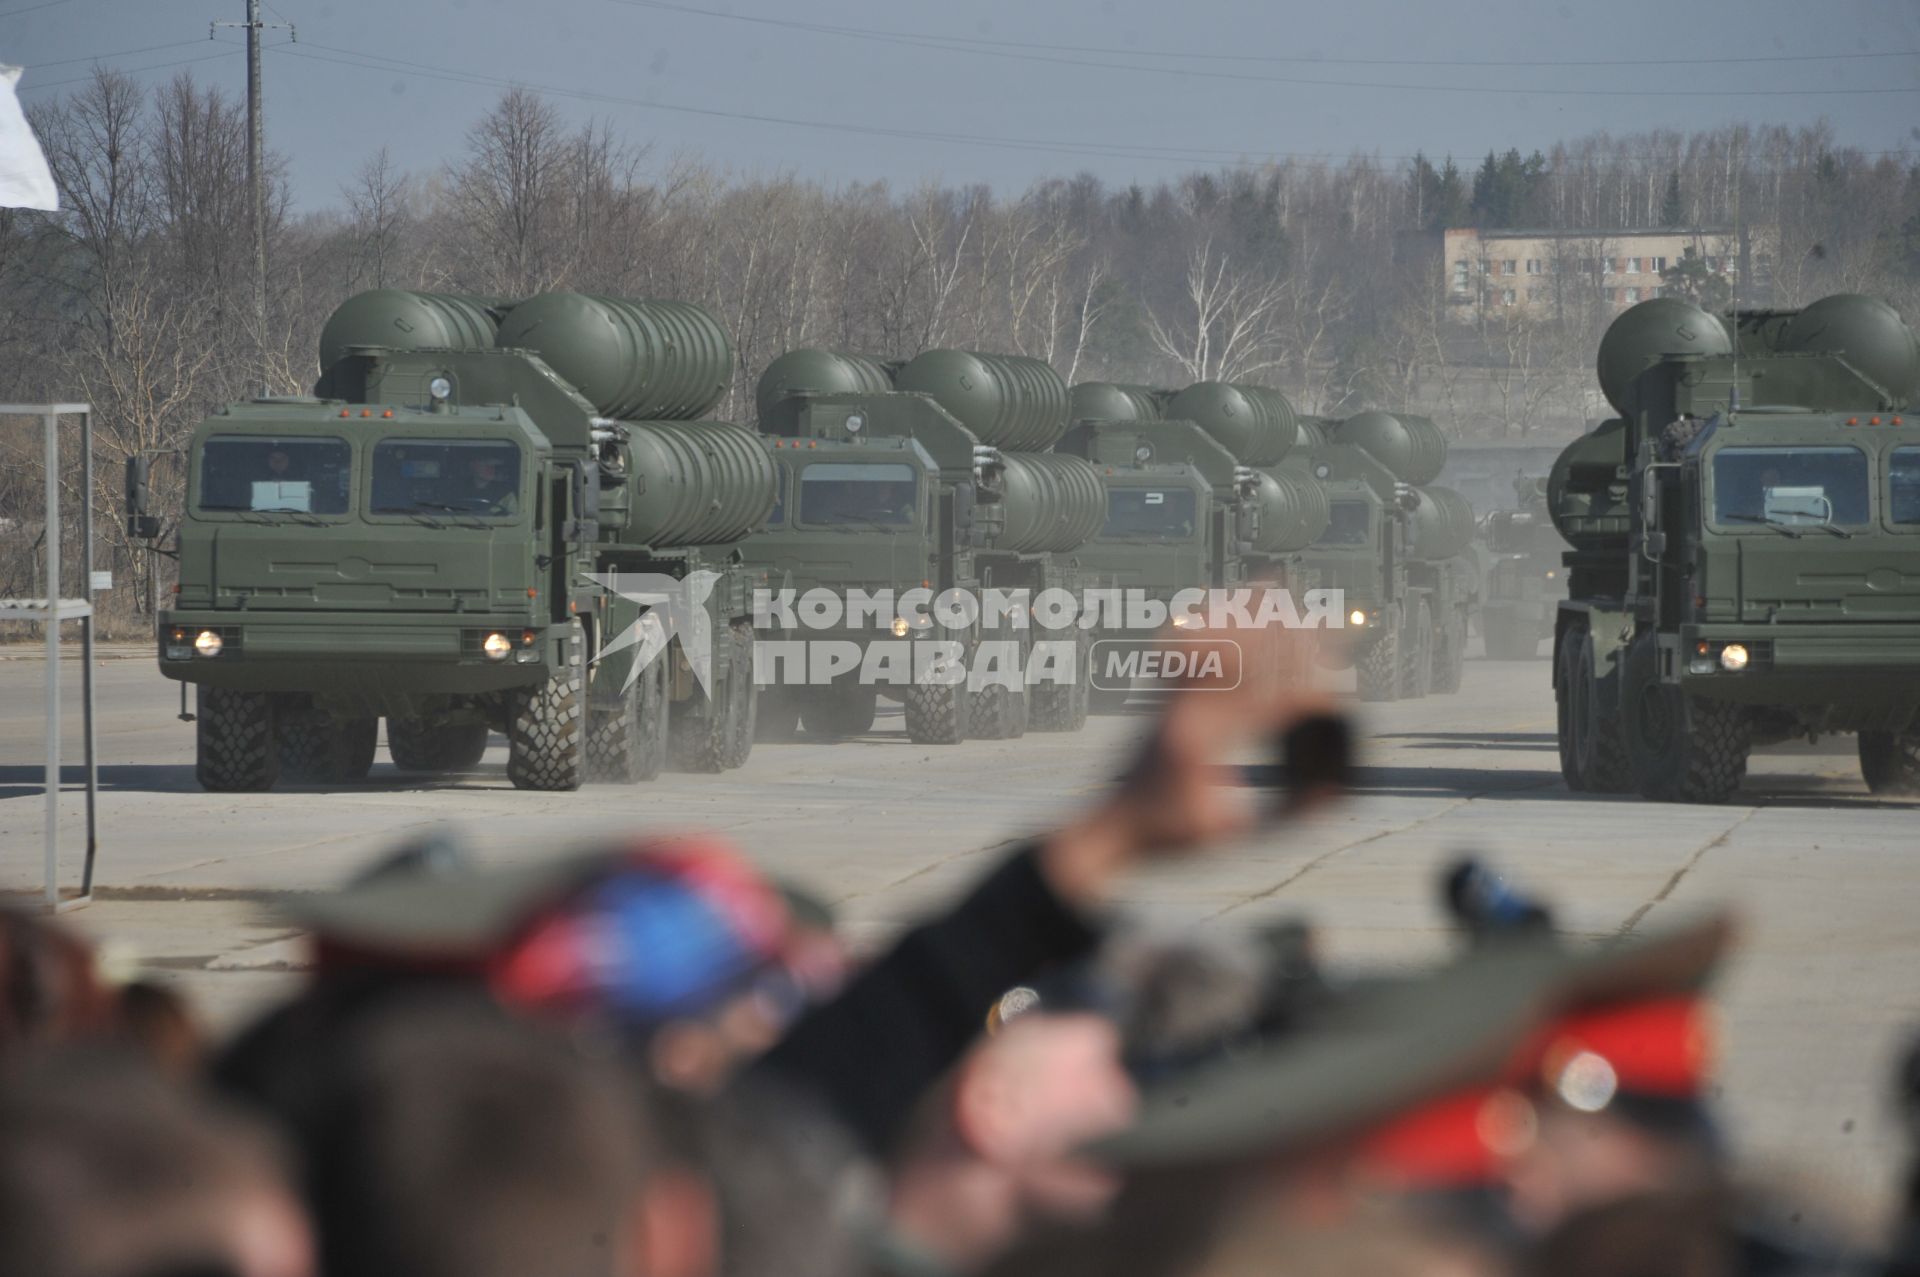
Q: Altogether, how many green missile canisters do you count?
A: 15